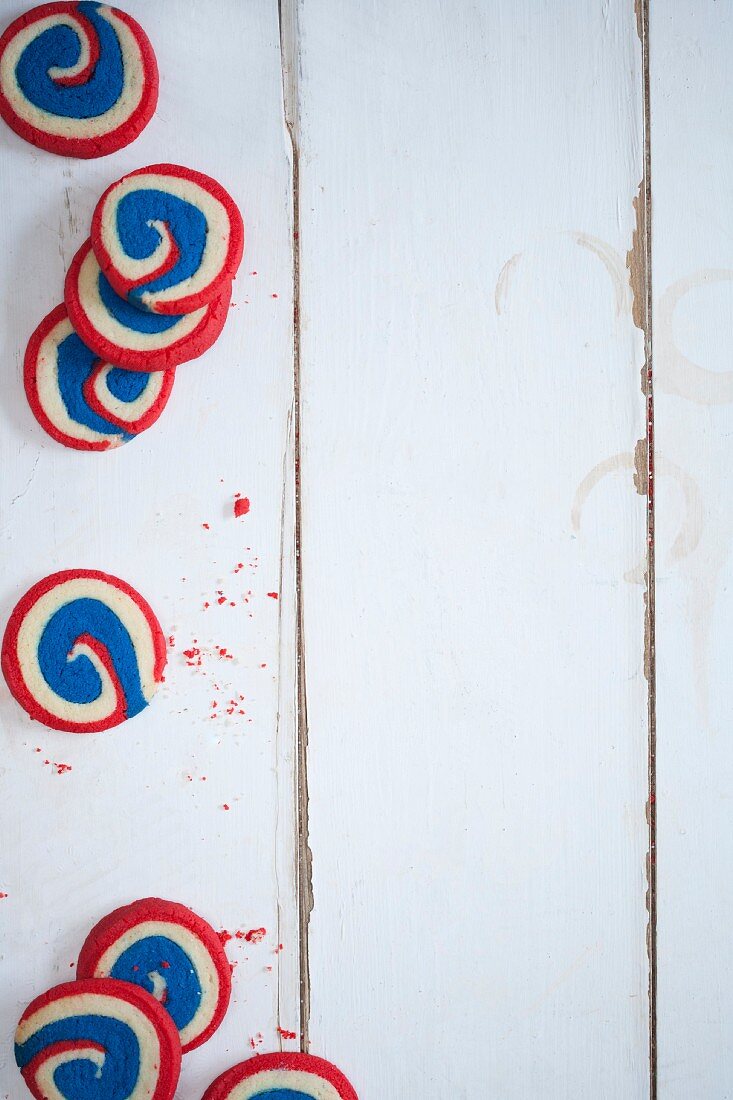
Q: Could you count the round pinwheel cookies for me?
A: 8